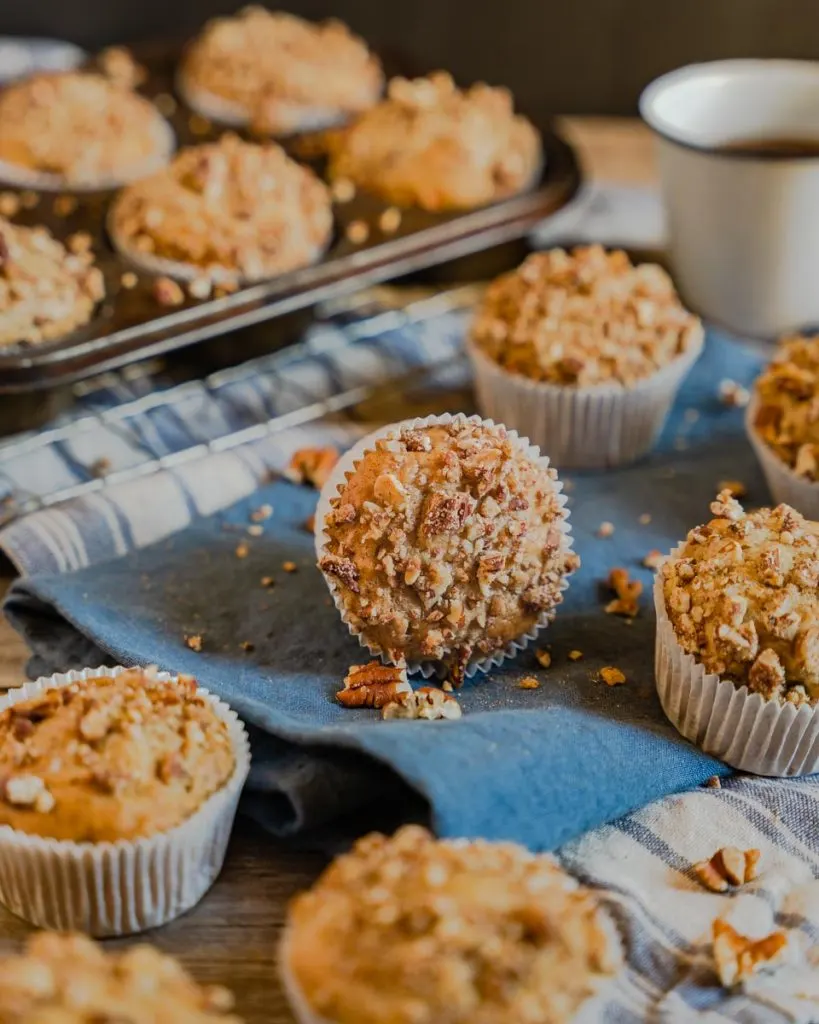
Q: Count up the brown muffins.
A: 12